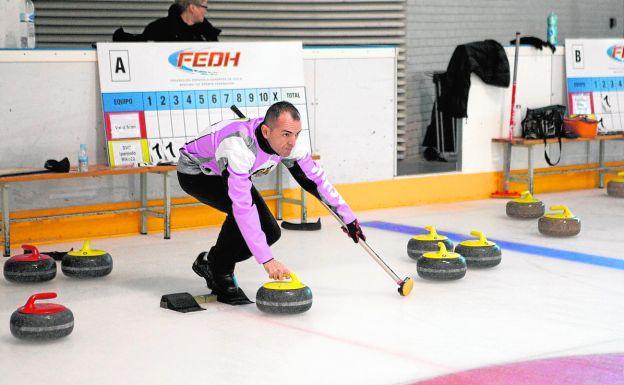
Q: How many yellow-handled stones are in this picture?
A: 8